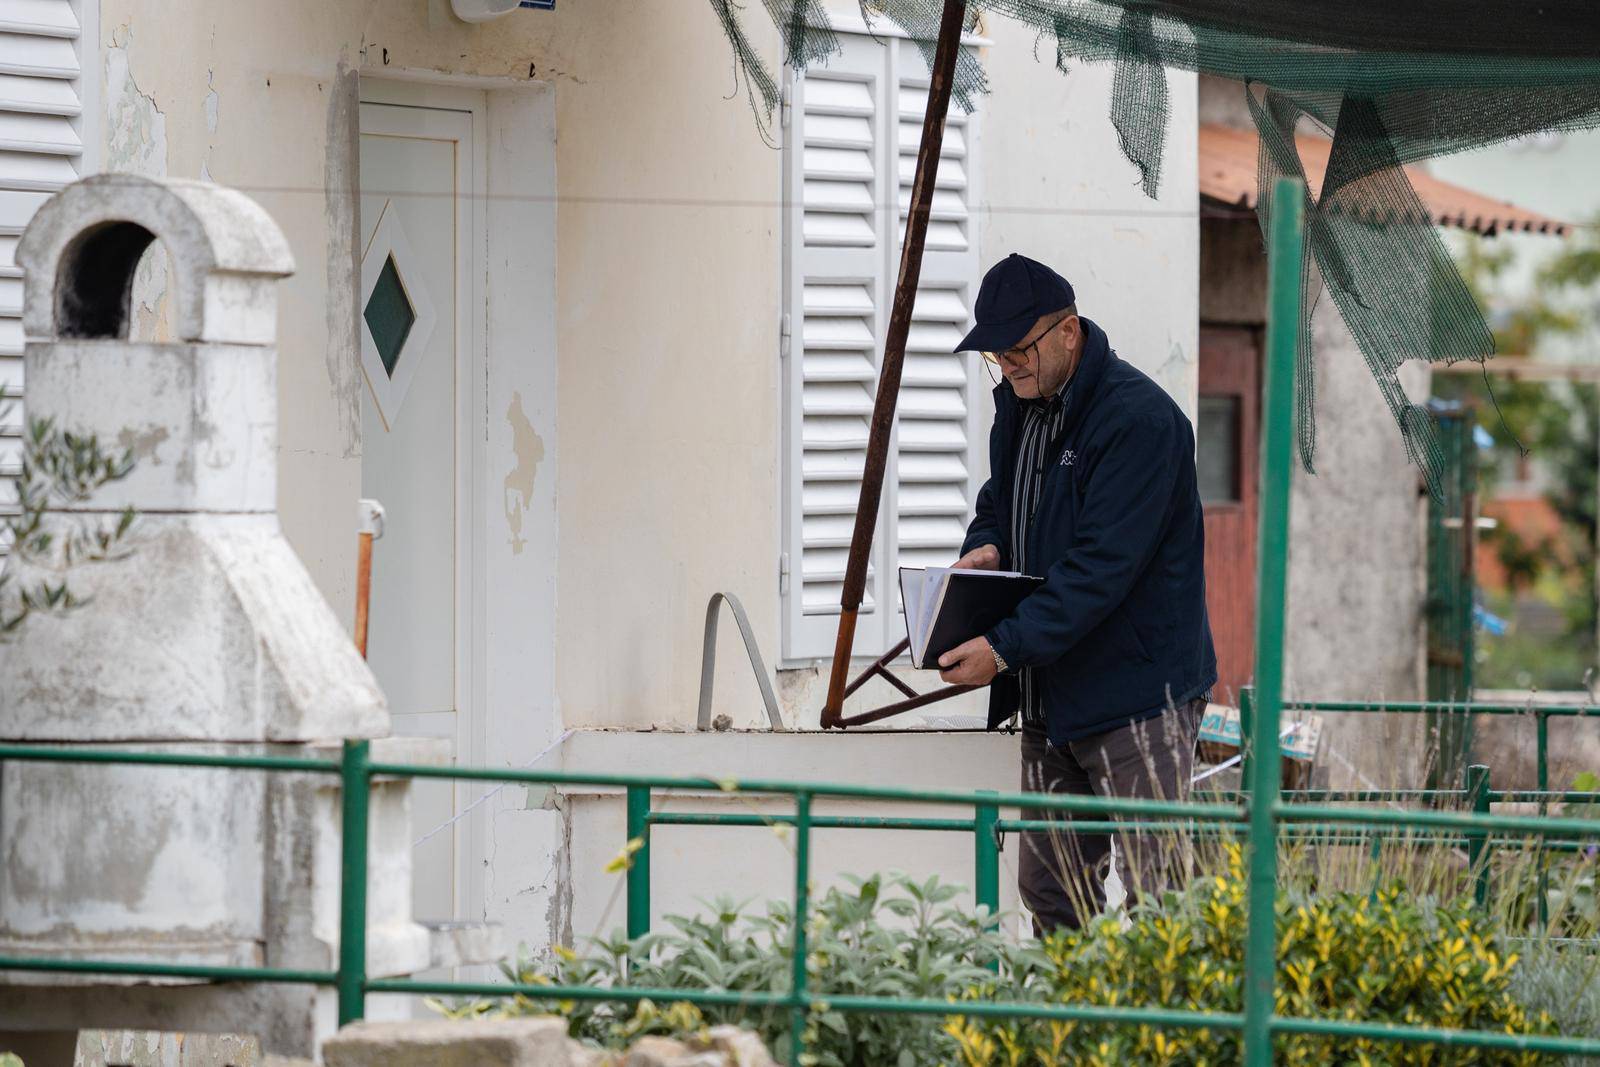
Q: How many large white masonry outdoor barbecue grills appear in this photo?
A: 1